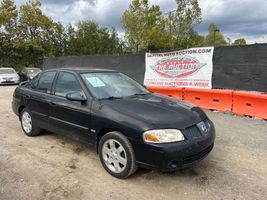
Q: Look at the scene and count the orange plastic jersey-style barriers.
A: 3